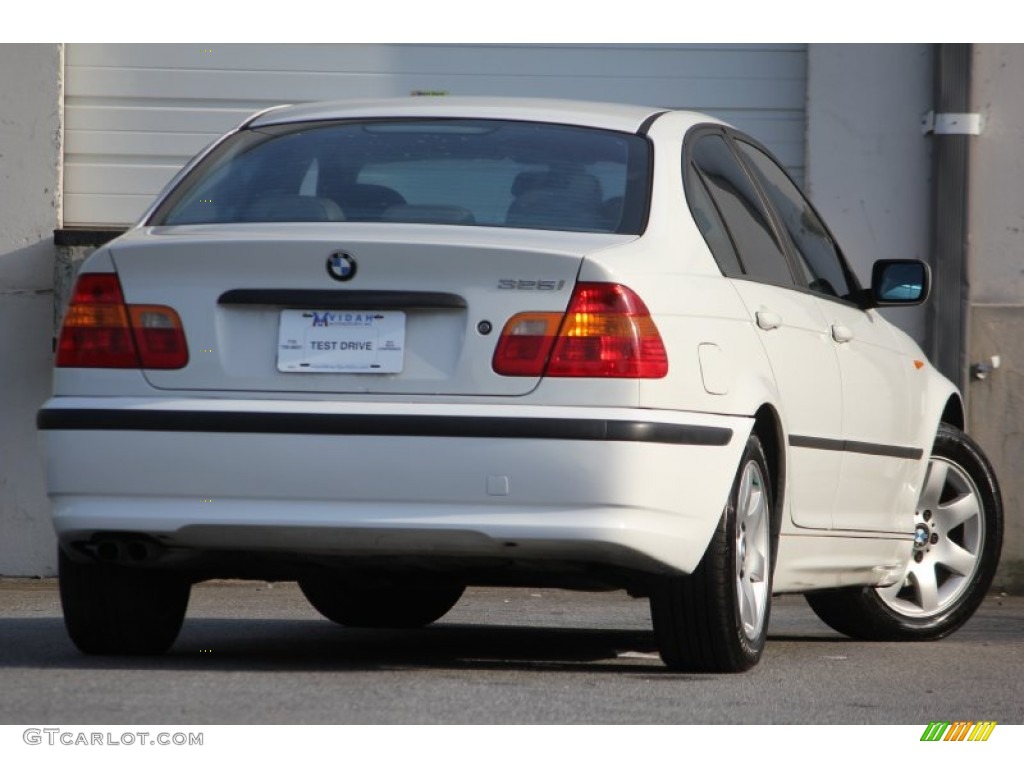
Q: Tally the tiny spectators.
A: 0